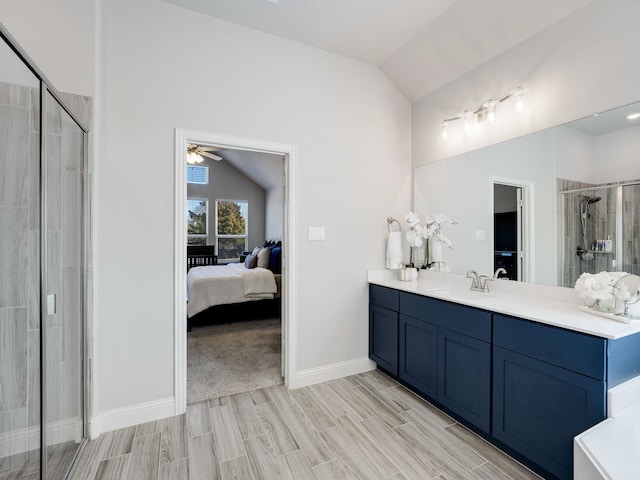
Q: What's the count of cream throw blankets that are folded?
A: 1